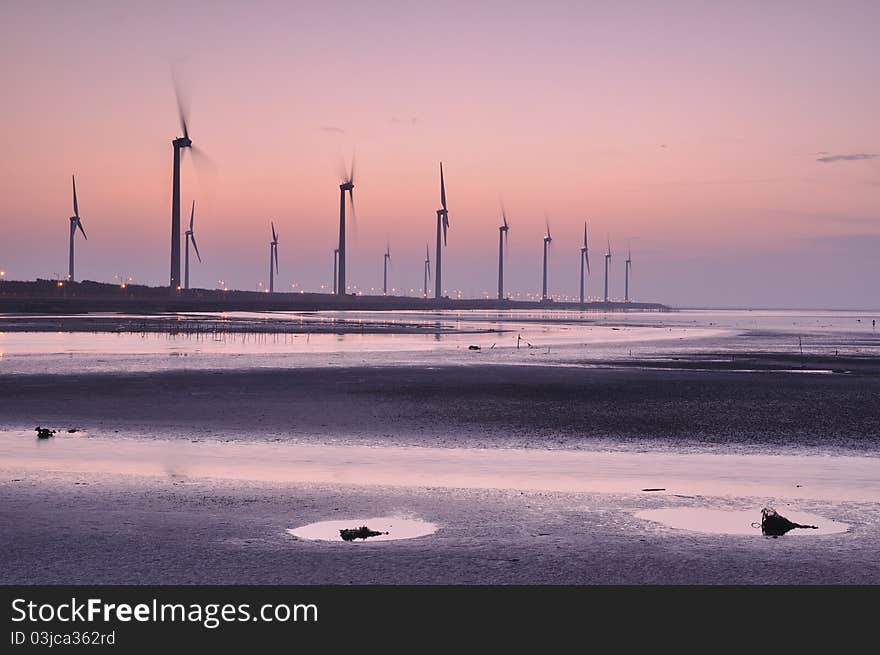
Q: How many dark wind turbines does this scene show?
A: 14